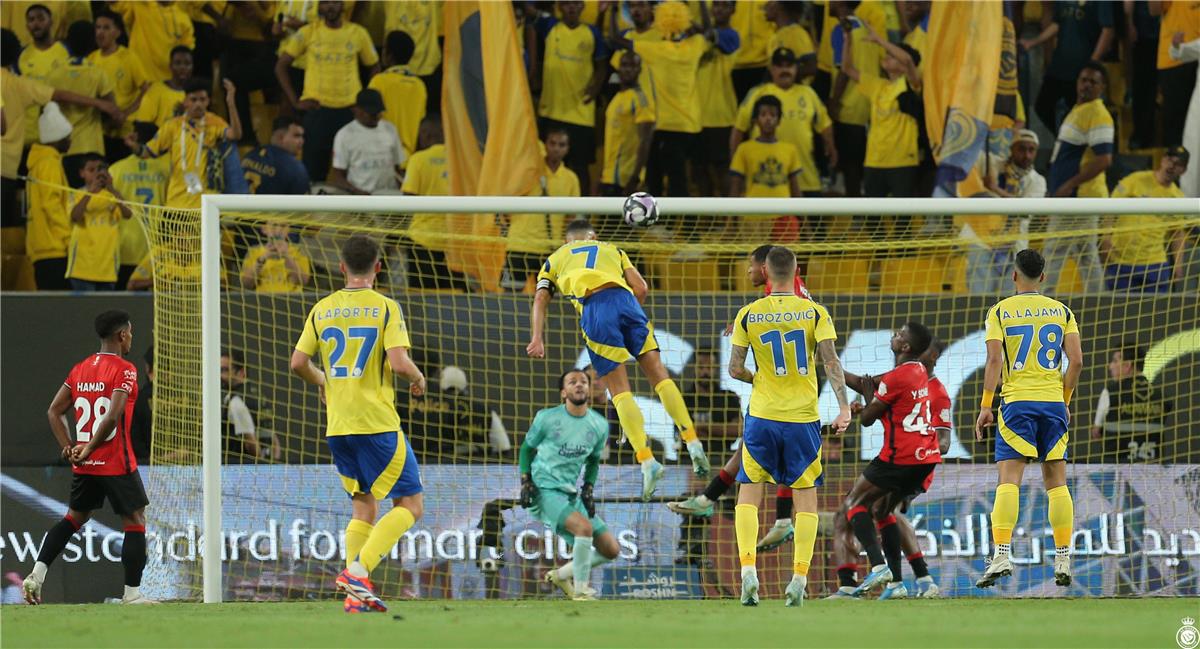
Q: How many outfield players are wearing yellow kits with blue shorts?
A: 4